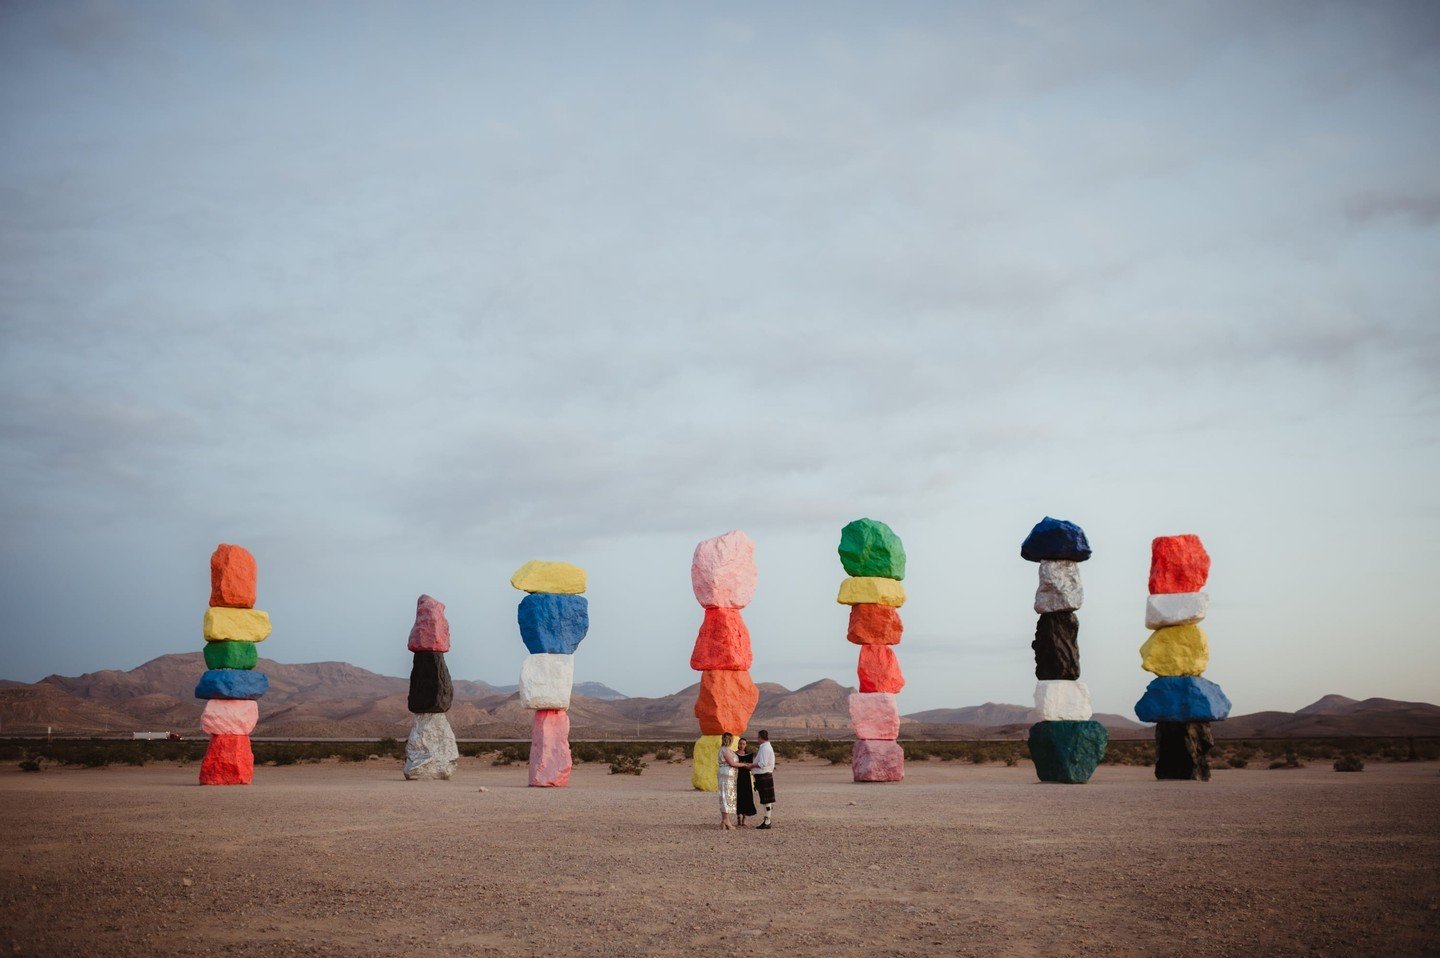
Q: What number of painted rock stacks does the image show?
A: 7